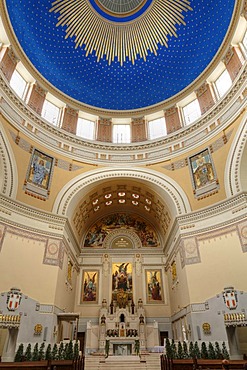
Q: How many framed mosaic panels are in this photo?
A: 5